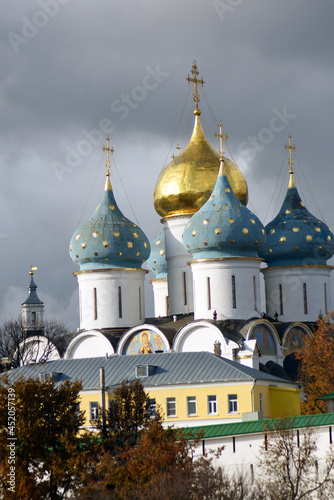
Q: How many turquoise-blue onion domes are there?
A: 4